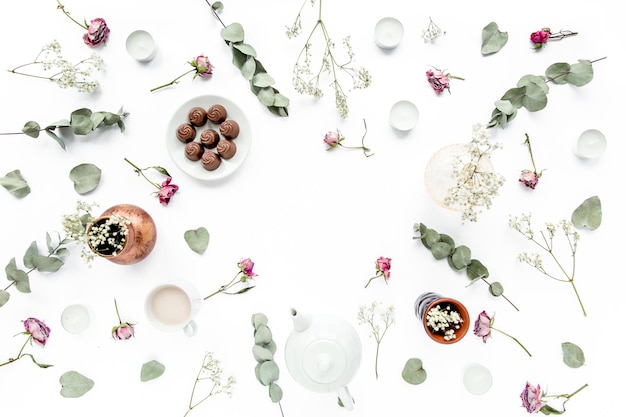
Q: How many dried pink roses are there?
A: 13